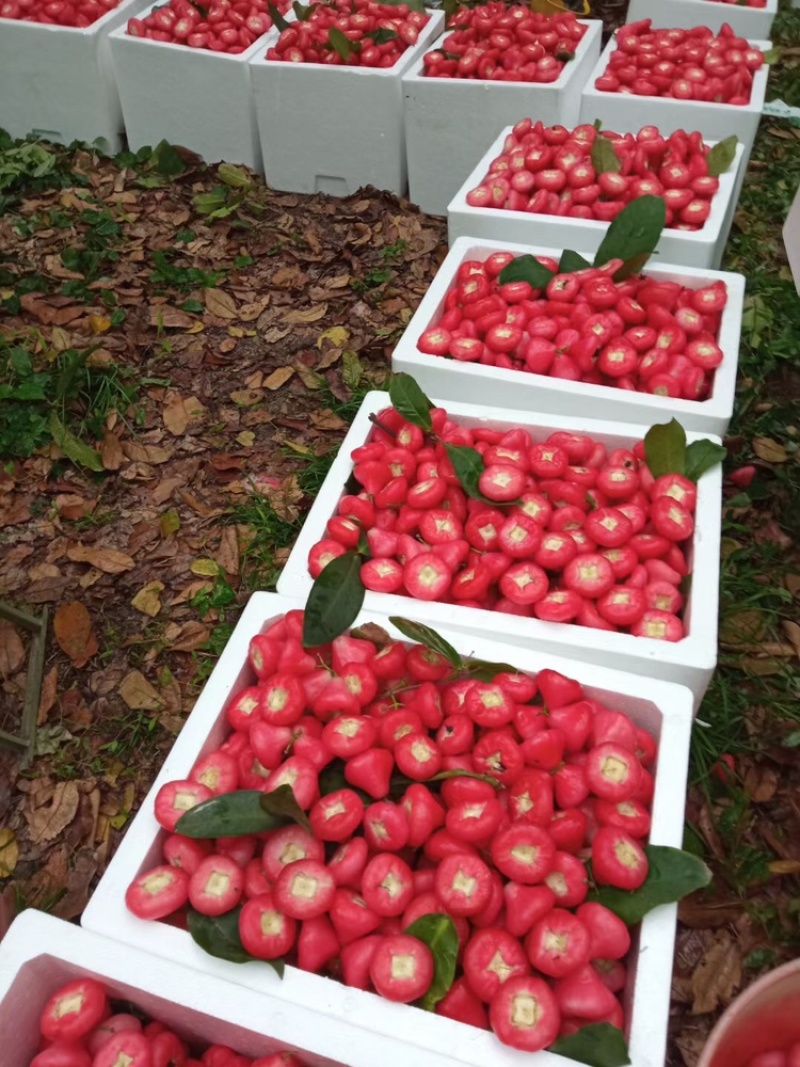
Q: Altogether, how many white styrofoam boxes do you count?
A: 11